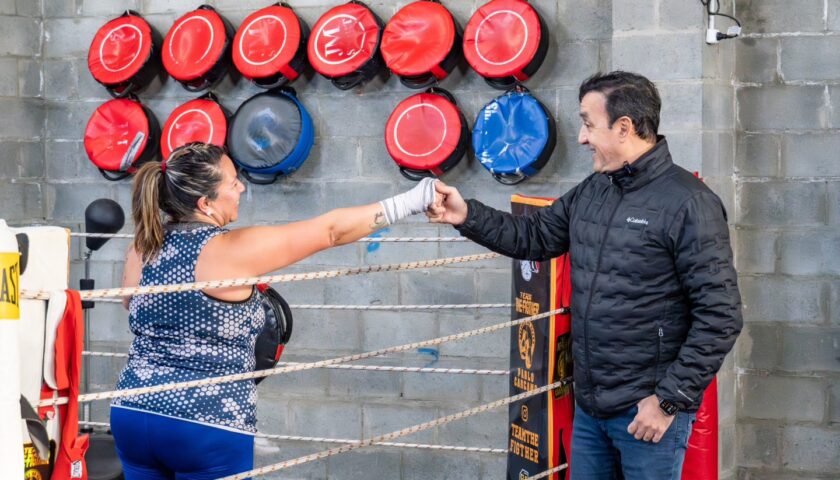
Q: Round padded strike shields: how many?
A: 11